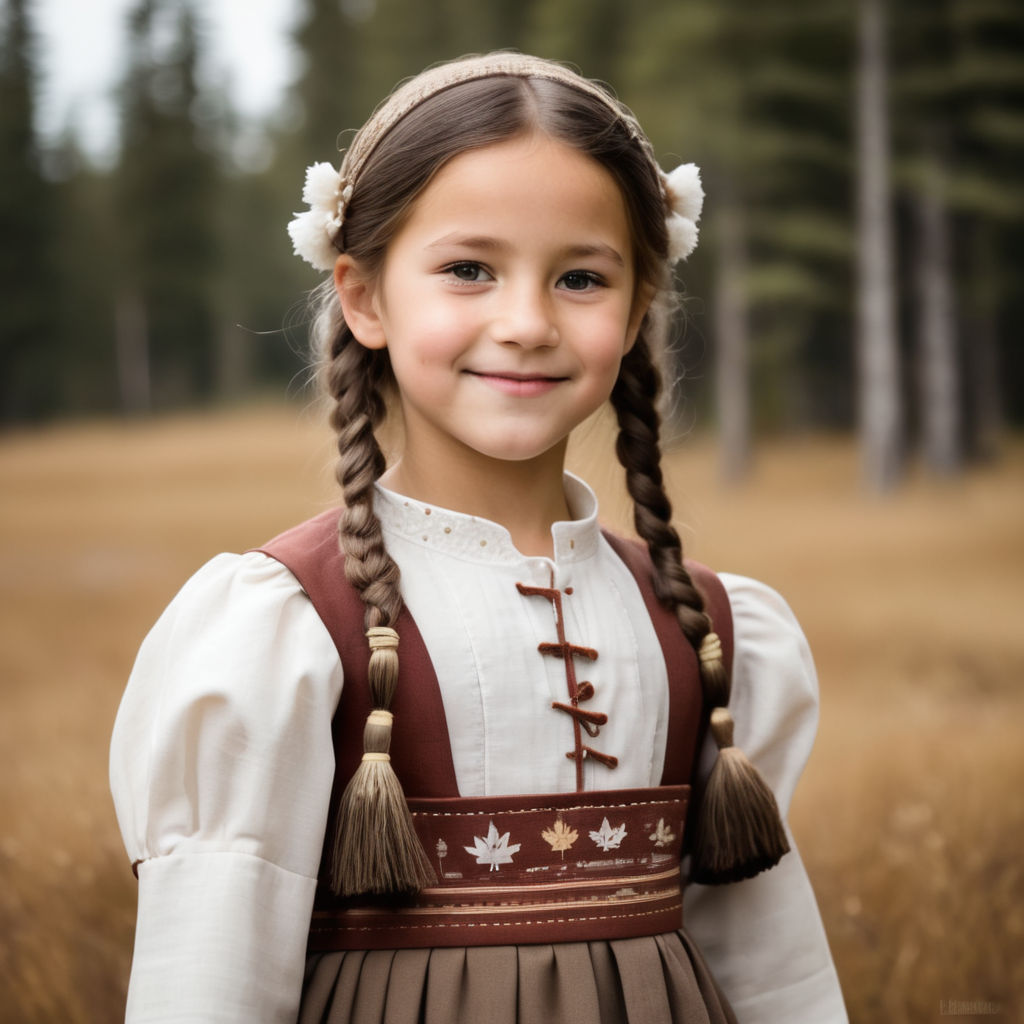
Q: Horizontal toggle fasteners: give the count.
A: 4